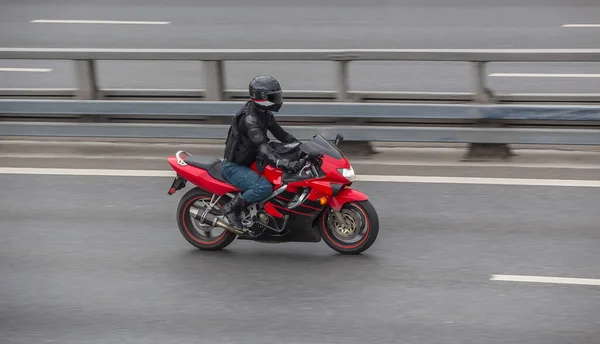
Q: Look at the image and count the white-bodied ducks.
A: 0